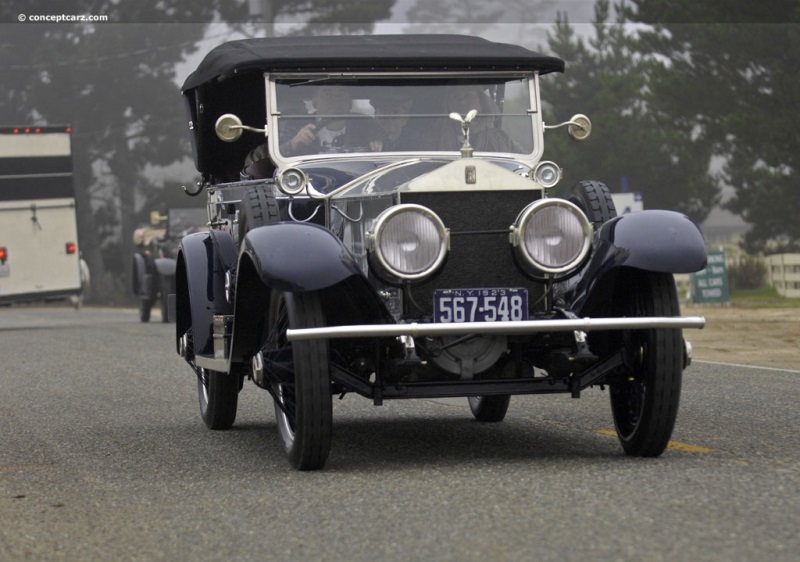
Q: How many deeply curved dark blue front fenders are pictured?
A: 2